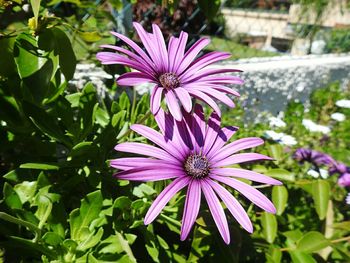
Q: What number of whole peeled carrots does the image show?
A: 0